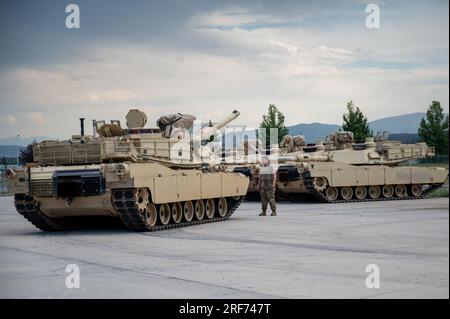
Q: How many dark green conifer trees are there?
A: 3